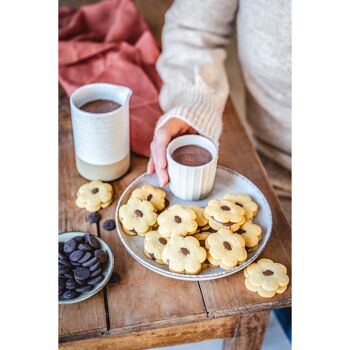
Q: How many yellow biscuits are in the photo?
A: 12